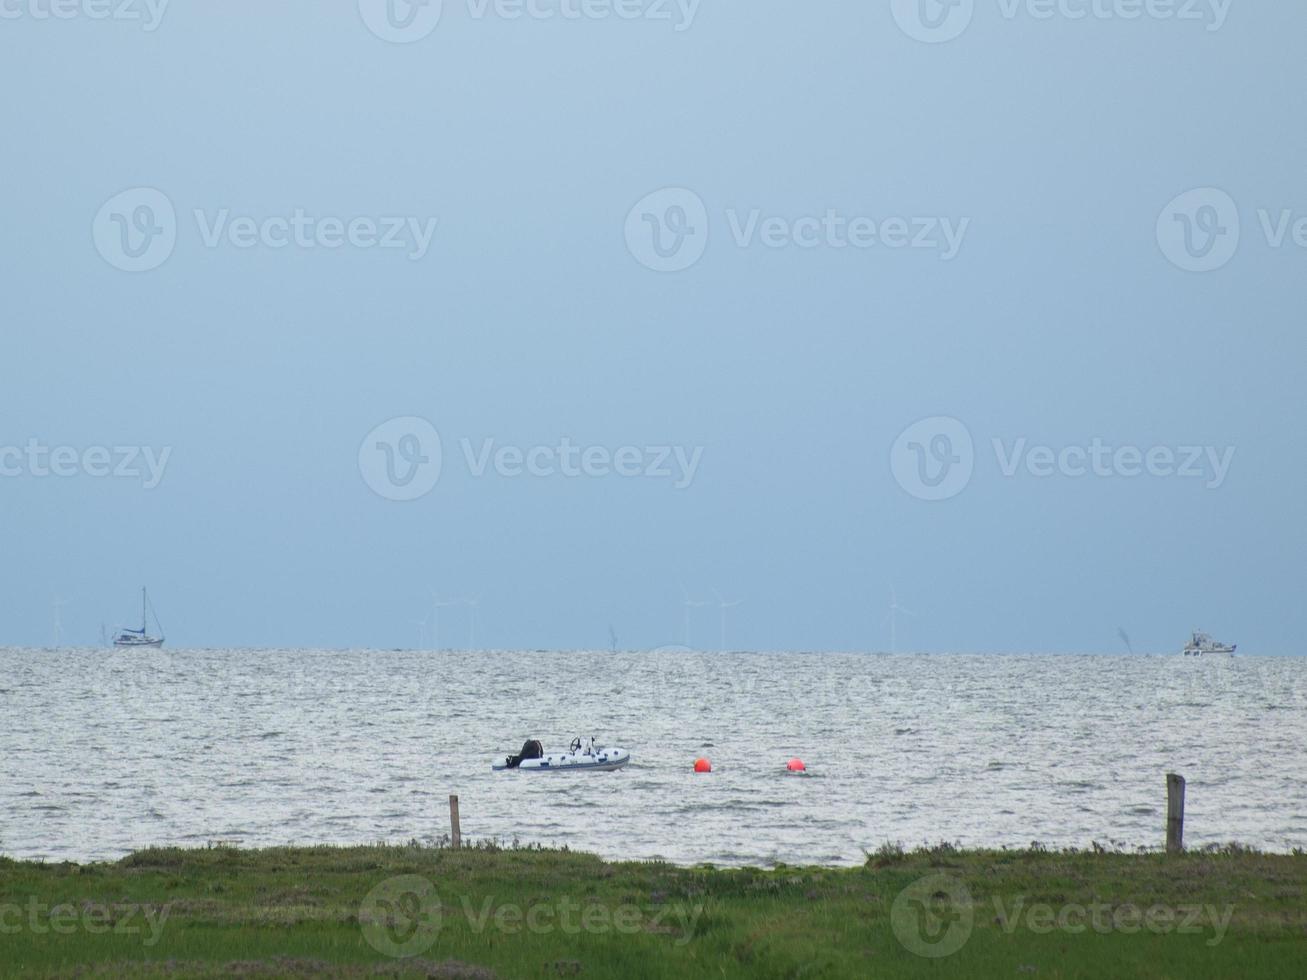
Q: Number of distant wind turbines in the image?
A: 7